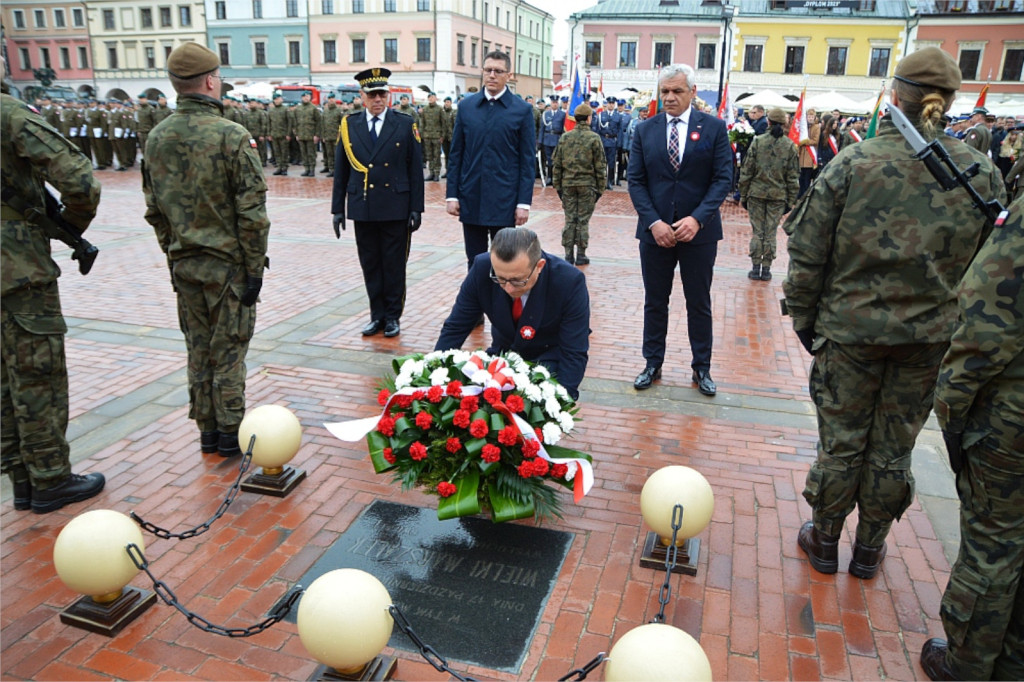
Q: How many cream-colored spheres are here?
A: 5